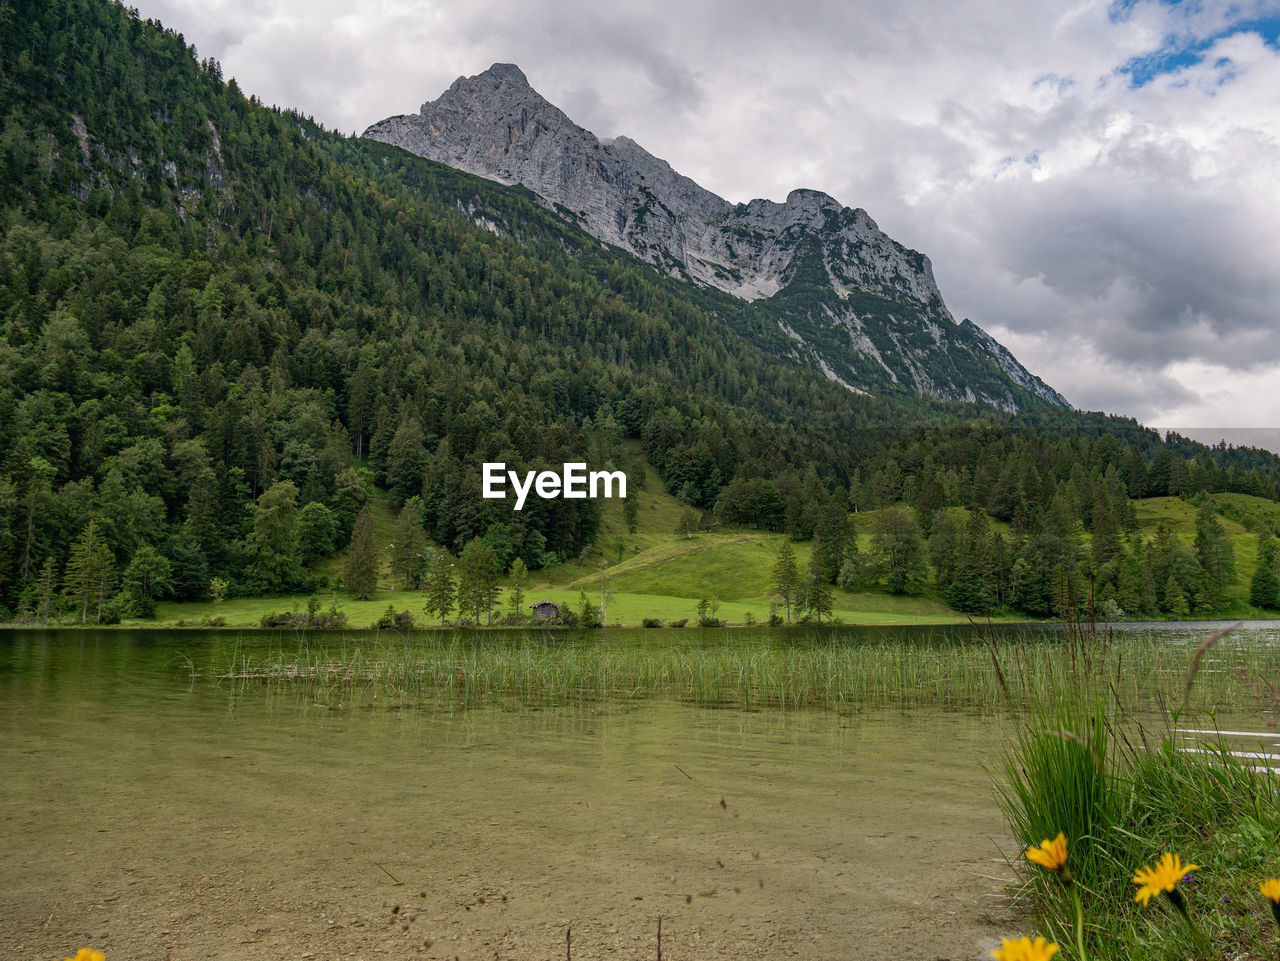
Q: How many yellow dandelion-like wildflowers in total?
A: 5